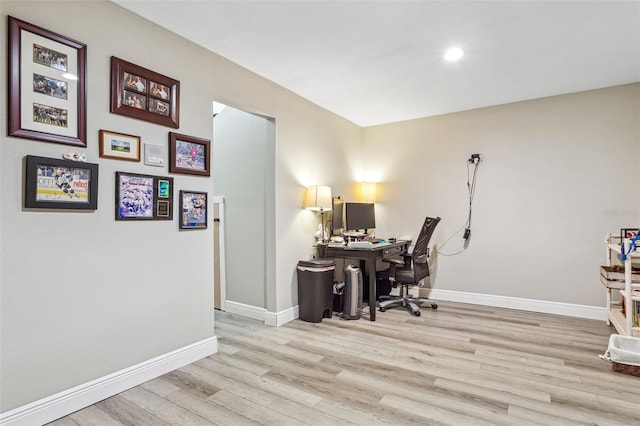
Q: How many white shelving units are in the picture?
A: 1